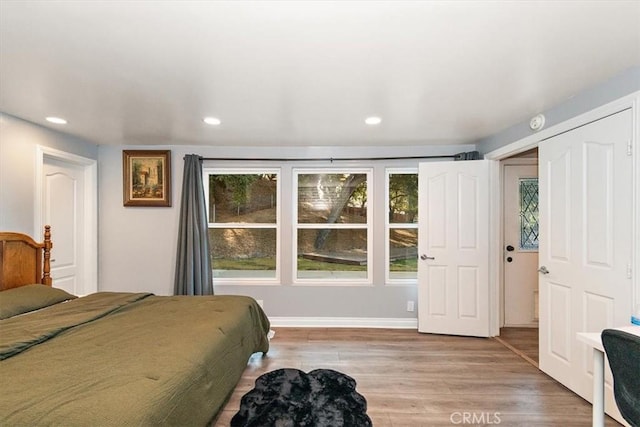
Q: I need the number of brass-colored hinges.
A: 0